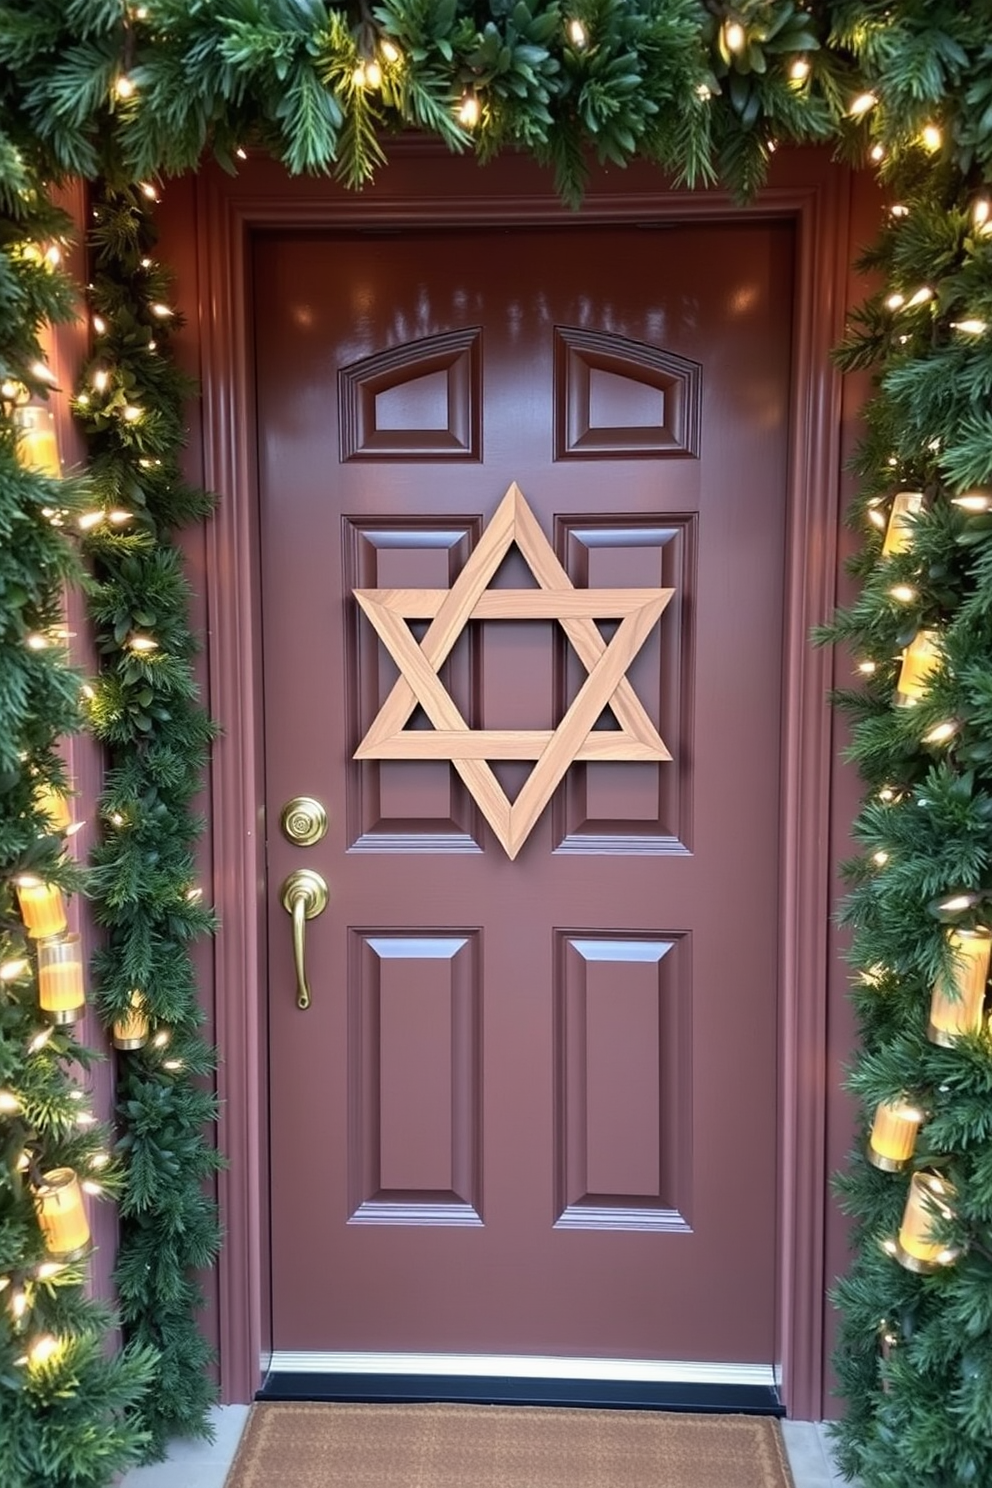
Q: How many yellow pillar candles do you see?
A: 11